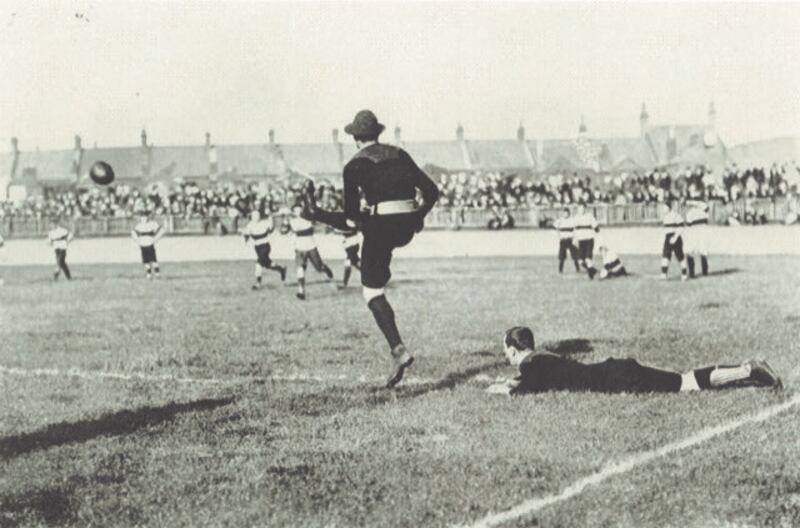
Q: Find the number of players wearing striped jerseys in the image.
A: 10